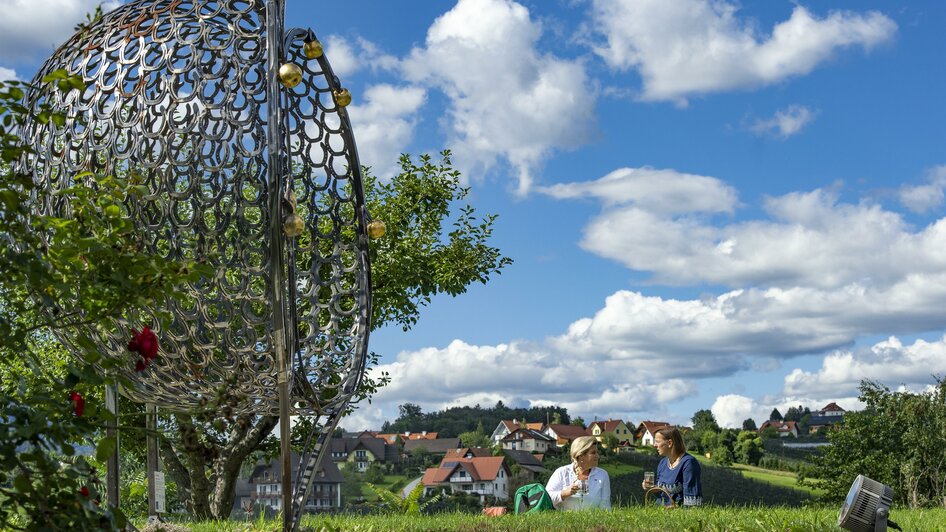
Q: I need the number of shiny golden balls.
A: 5